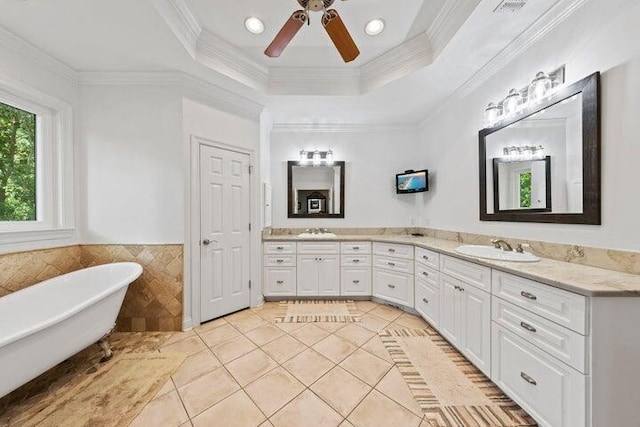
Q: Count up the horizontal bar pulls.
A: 15